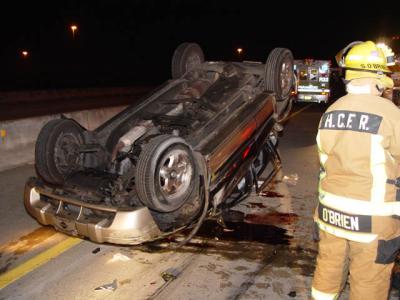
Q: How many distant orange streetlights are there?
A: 3